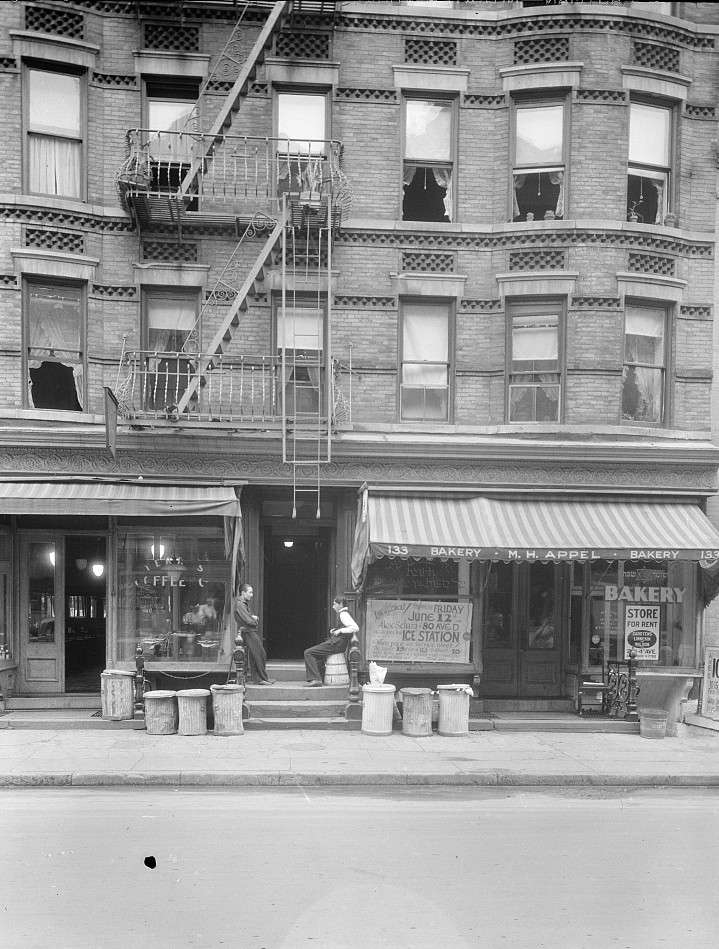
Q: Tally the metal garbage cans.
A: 7